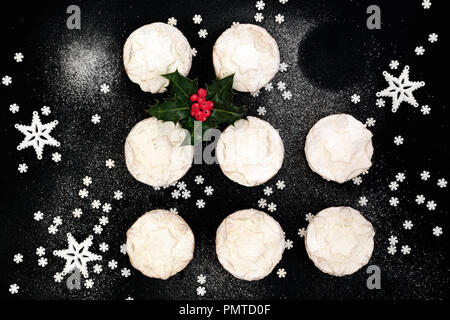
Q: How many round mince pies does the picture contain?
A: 8